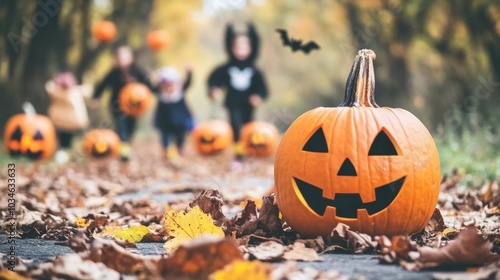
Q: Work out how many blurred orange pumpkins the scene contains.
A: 7